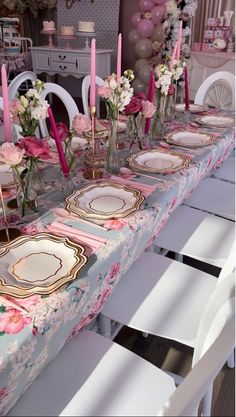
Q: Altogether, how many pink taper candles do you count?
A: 8